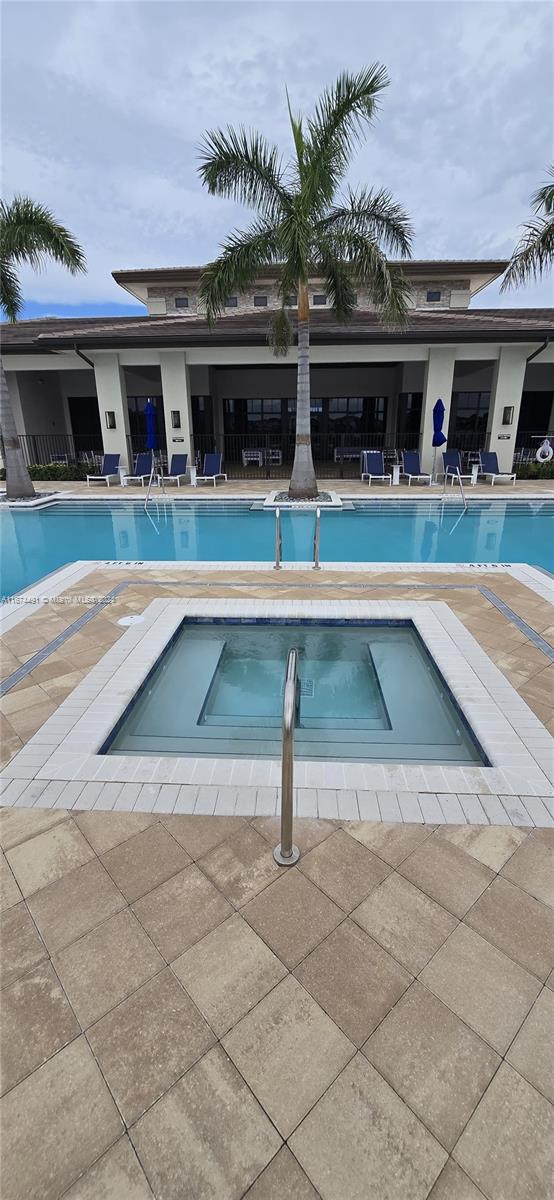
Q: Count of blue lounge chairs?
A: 8